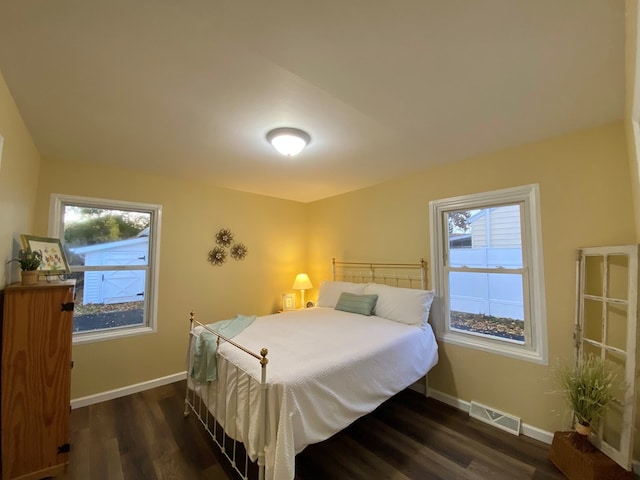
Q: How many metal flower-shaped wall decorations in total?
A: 3